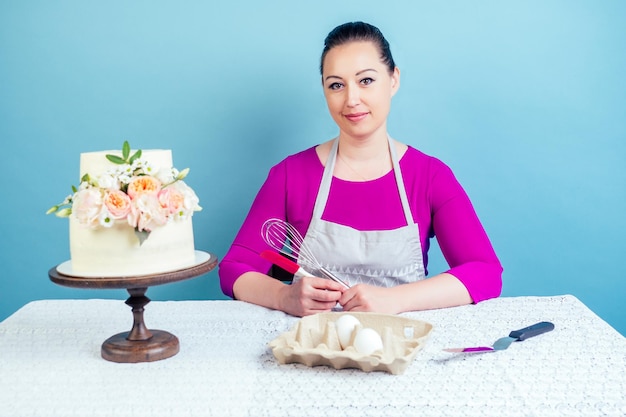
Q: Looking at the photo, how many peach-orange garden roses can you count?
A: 3